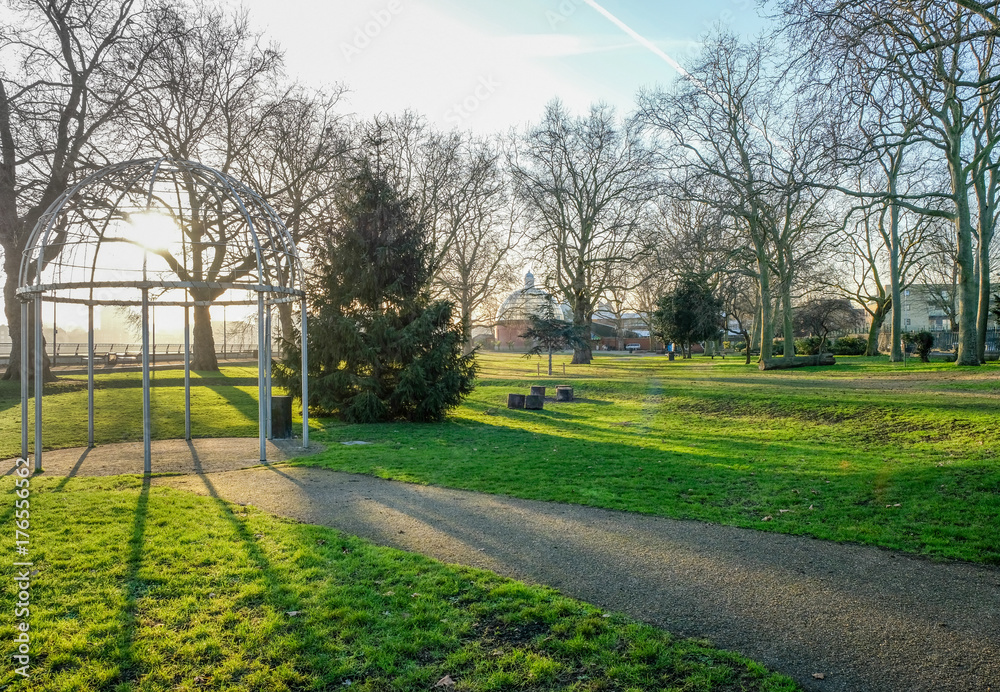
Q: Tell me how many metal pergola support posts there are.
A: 8